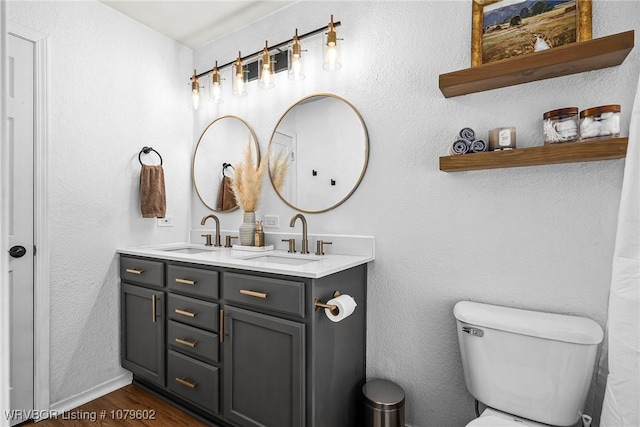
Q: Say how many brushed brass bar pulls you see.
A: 8